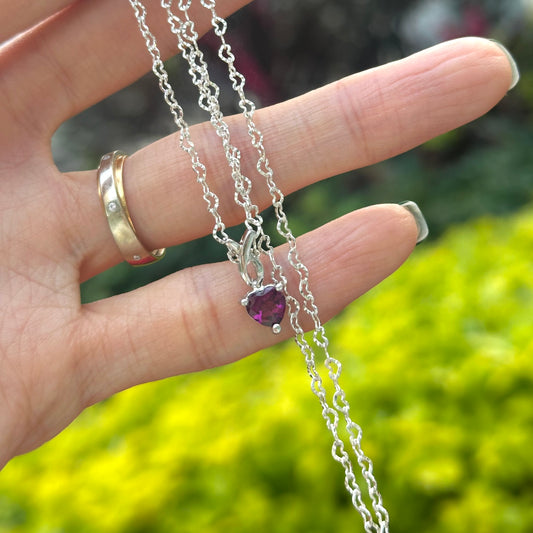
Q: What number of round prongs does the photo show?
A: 3